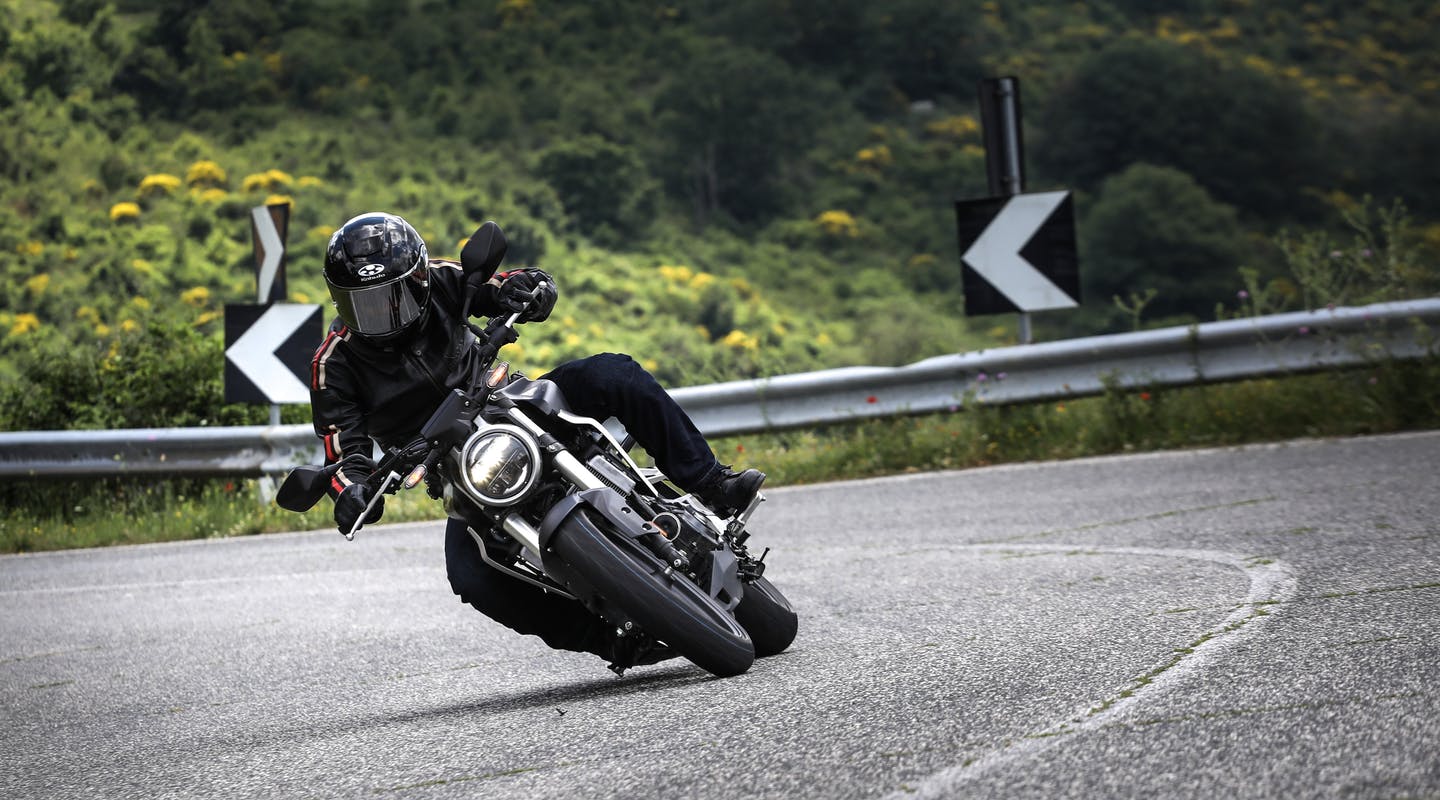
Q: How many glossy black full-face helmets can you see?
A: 1